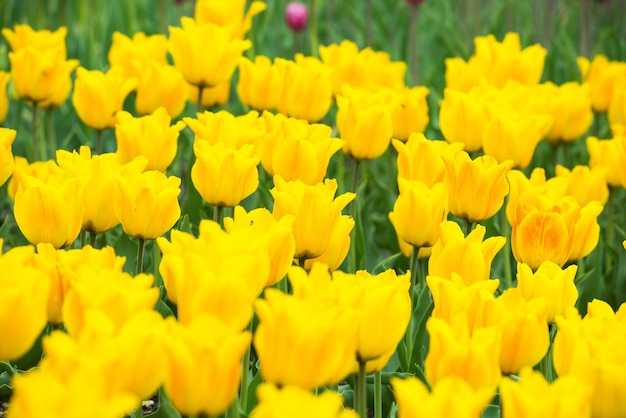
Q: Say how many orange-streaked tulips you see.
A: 1